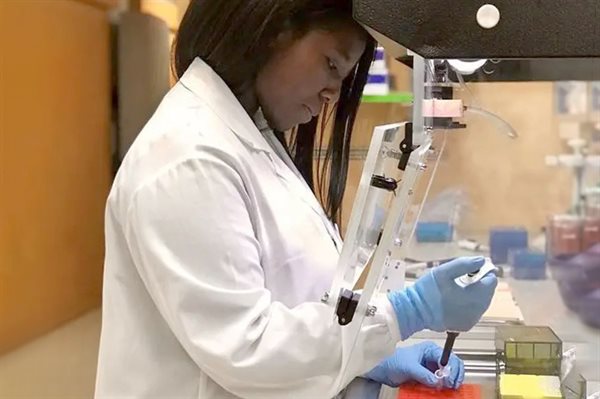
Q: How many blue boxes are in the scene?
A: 3